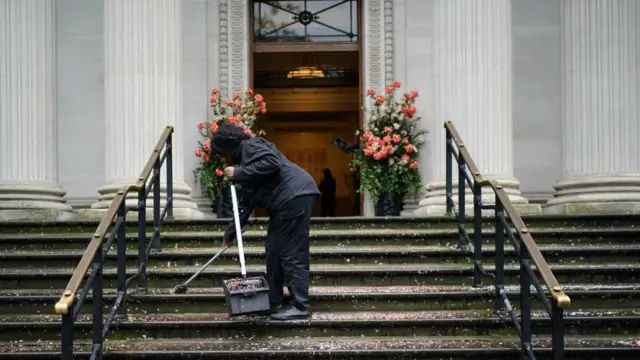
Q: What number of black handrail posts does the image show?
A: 12